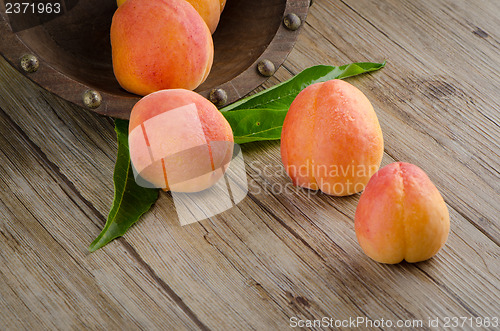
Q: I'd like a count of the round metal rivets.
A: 5